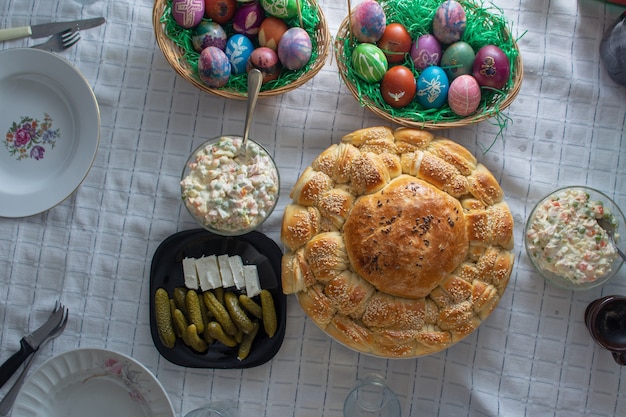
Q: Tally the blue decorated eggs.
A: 2